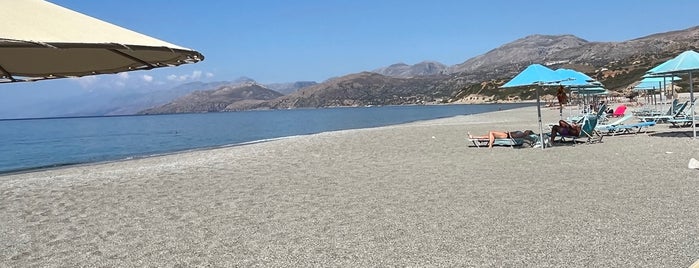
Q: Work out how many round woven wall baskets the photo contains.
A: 0